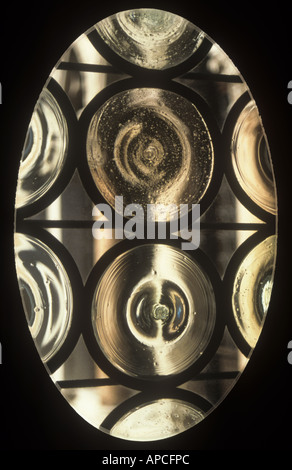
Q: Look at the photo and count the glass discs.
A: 8